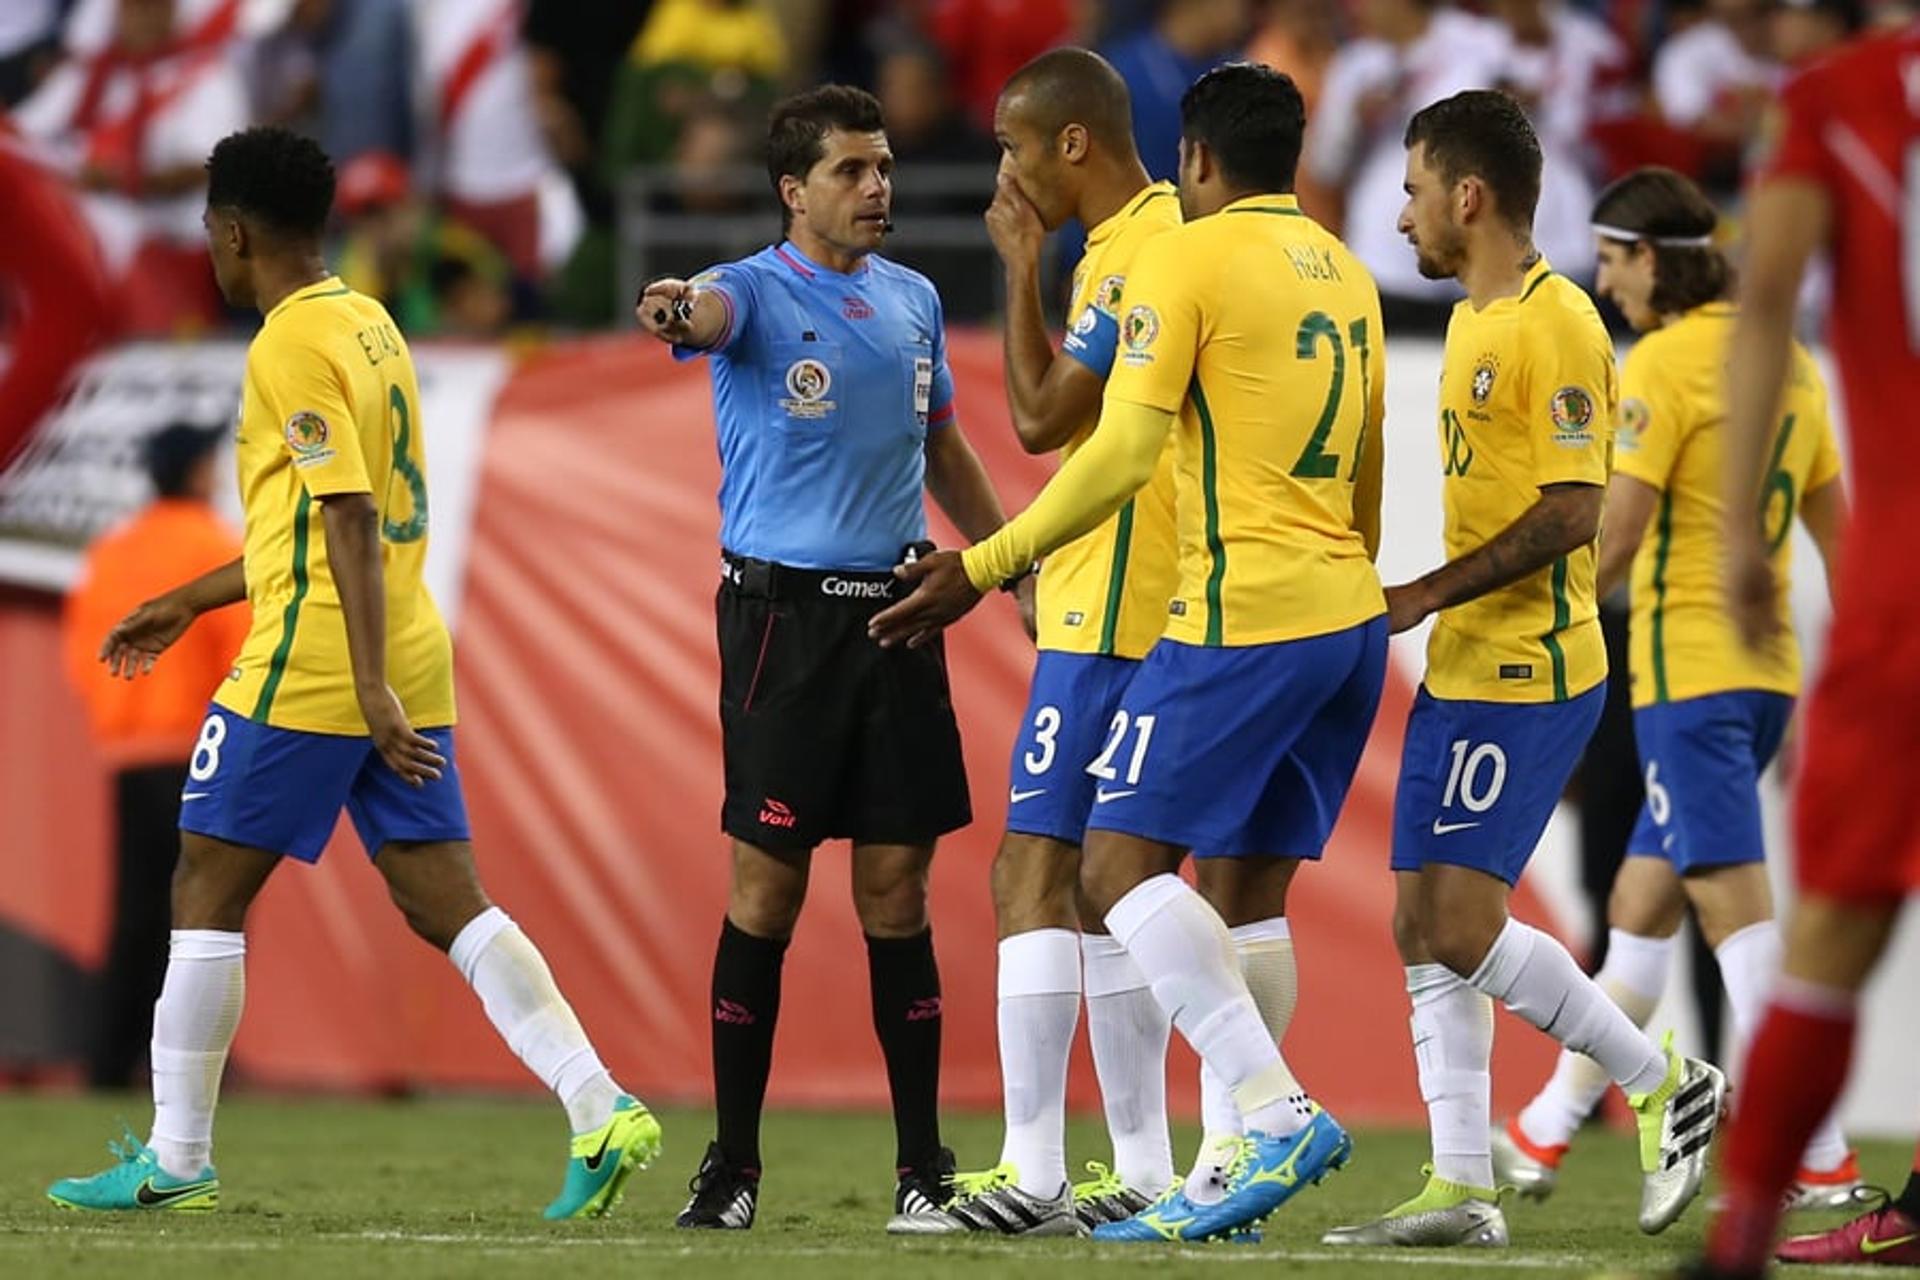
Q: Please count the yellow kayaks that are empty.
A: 0